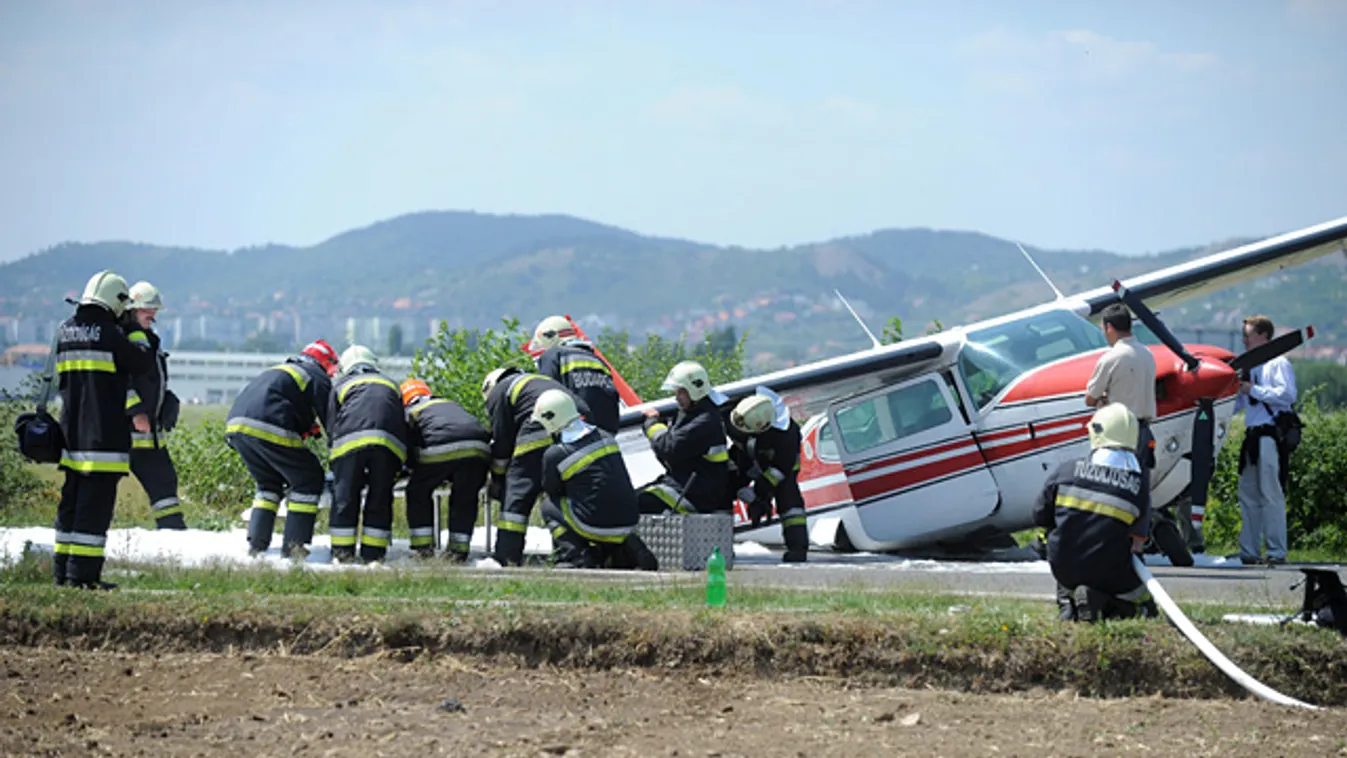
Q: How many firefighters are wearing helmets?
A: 11